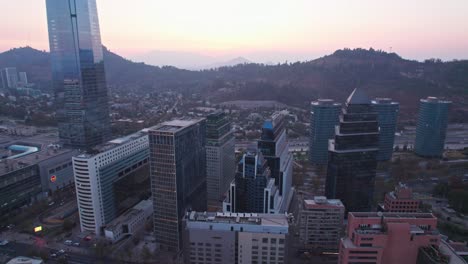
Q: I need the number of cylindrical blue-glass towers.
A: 3